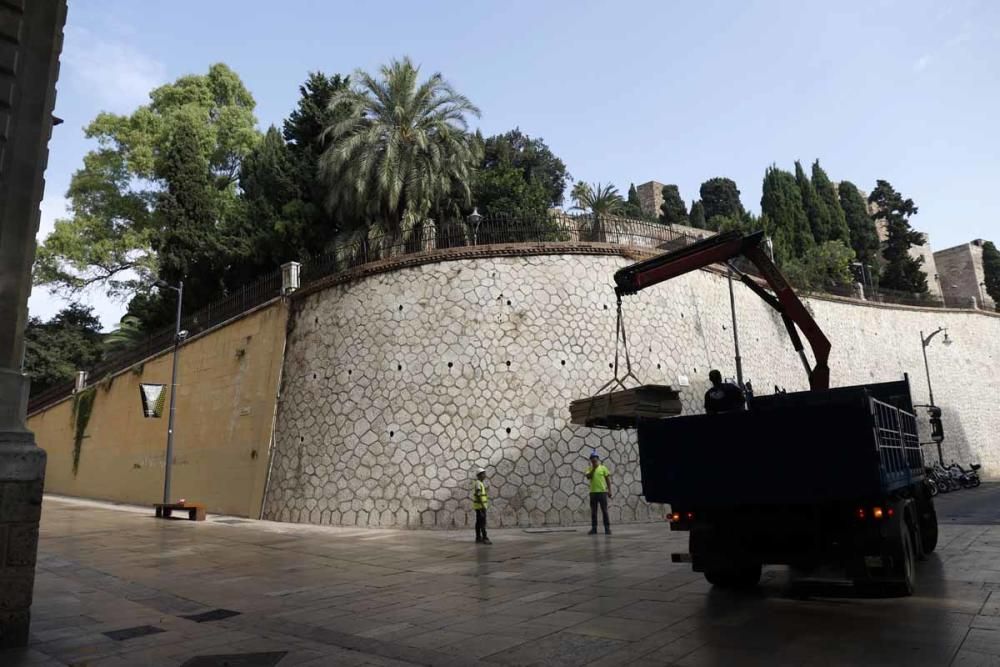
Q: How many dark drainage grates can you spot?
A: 3